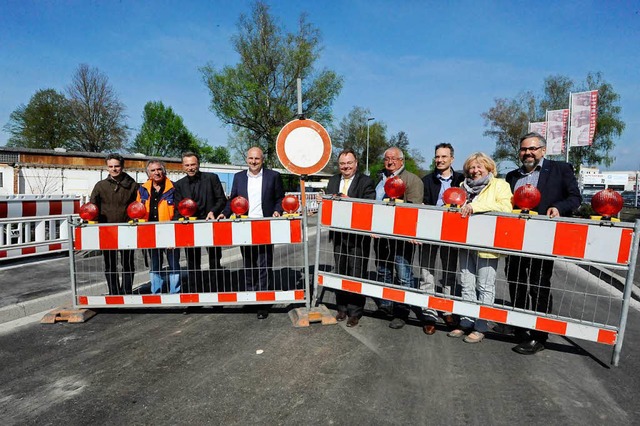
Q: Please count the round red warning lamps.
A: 9